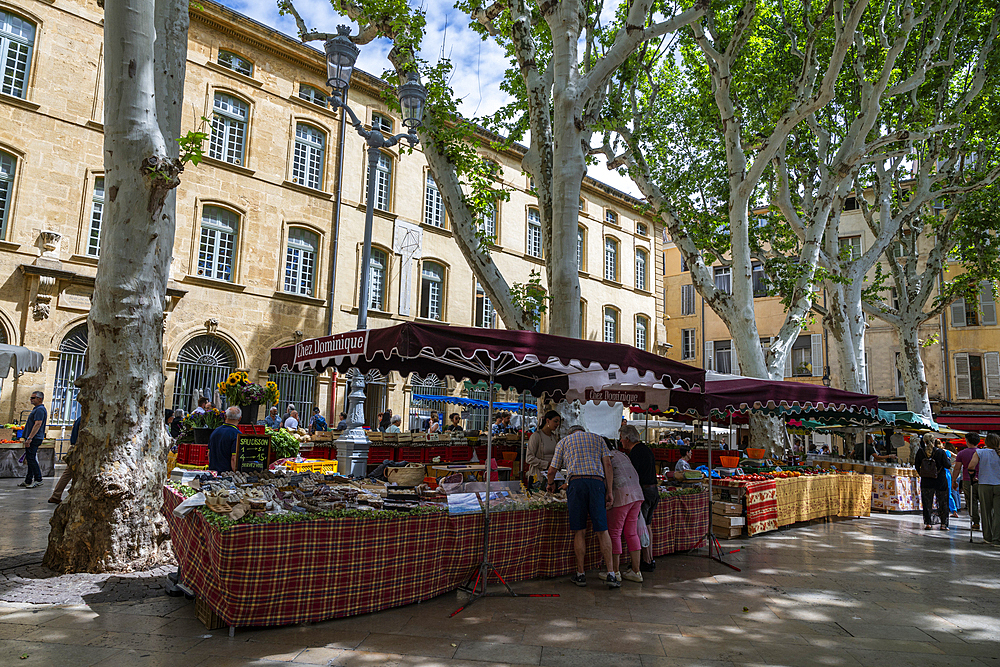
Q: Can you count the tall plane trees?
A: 5